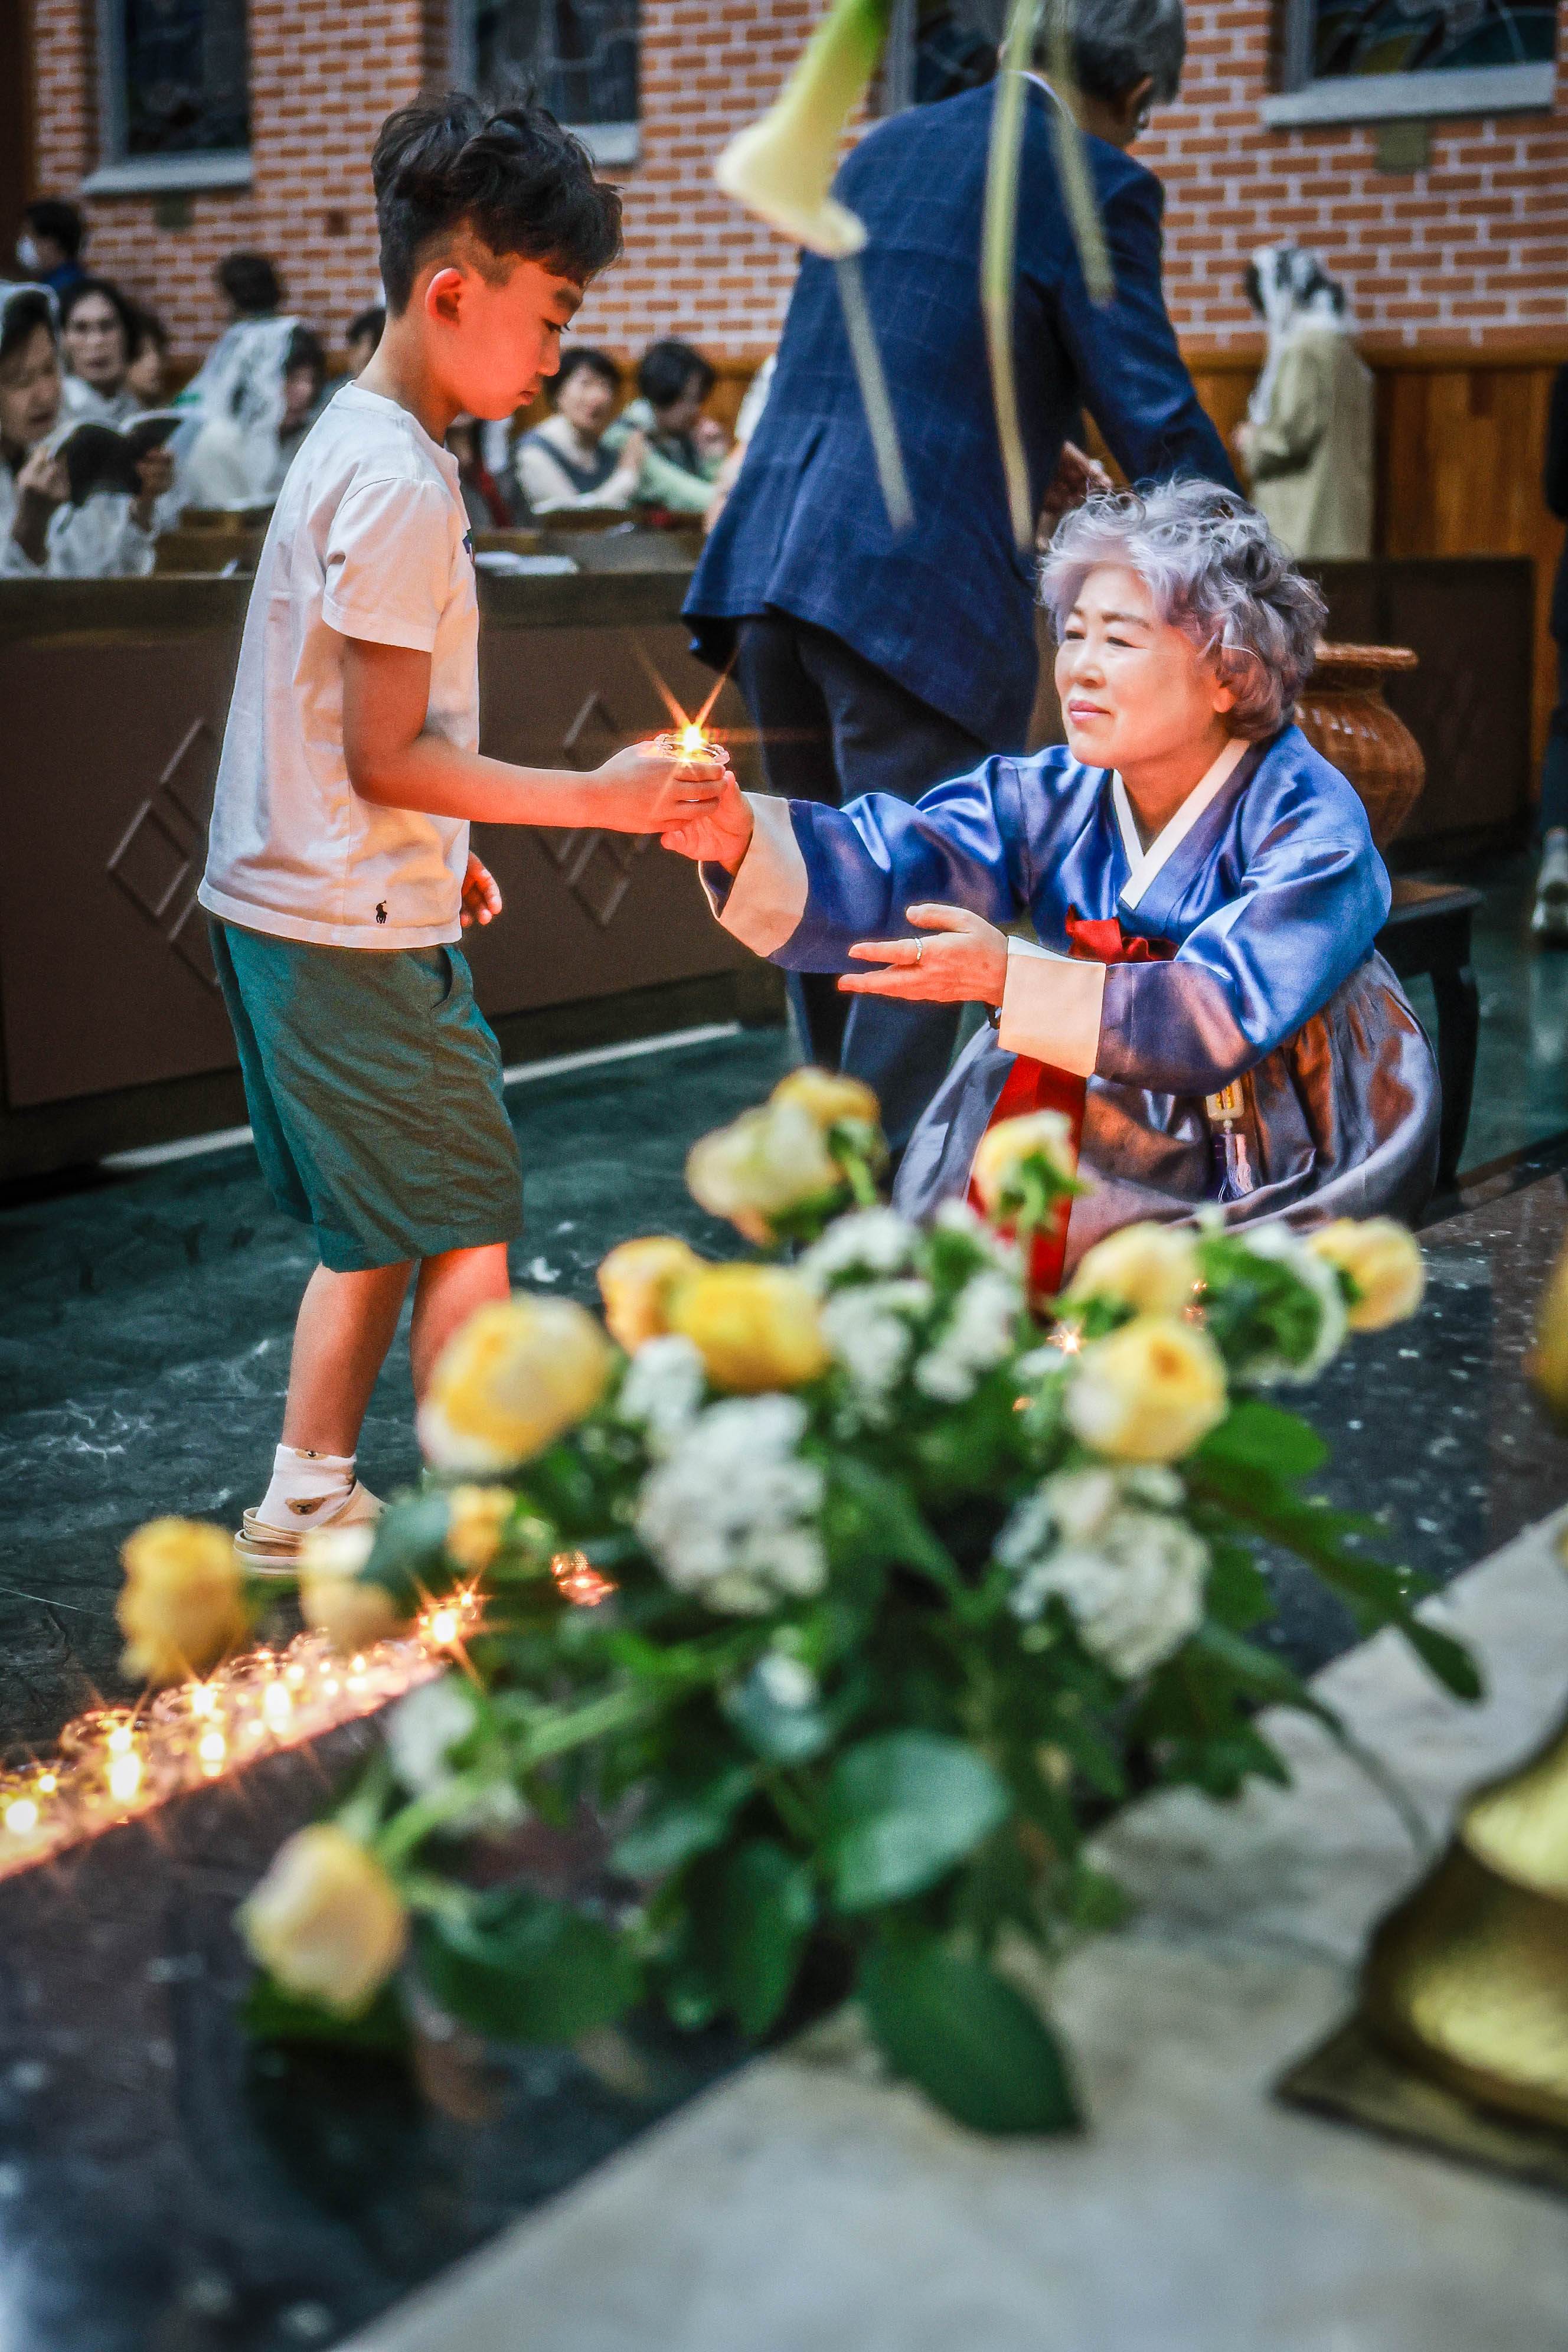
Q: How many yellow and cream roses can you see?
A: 13